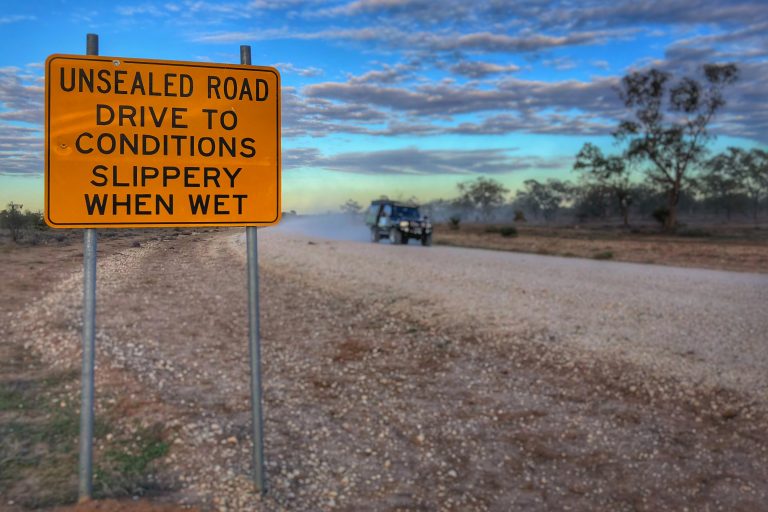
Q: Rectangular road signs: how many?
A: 1